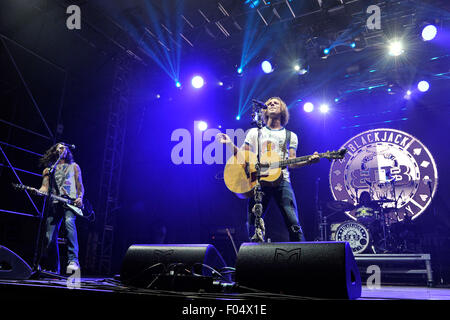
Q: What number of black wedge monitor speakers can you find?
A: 3